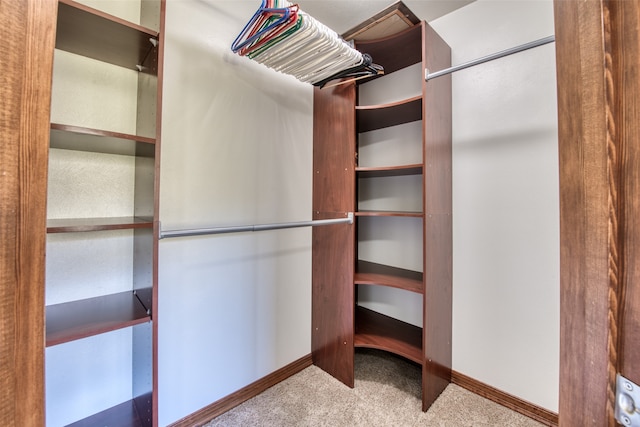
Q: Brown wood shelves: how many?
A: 11